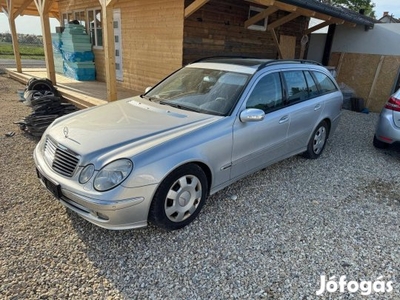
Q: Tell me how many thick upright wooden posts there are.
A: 3